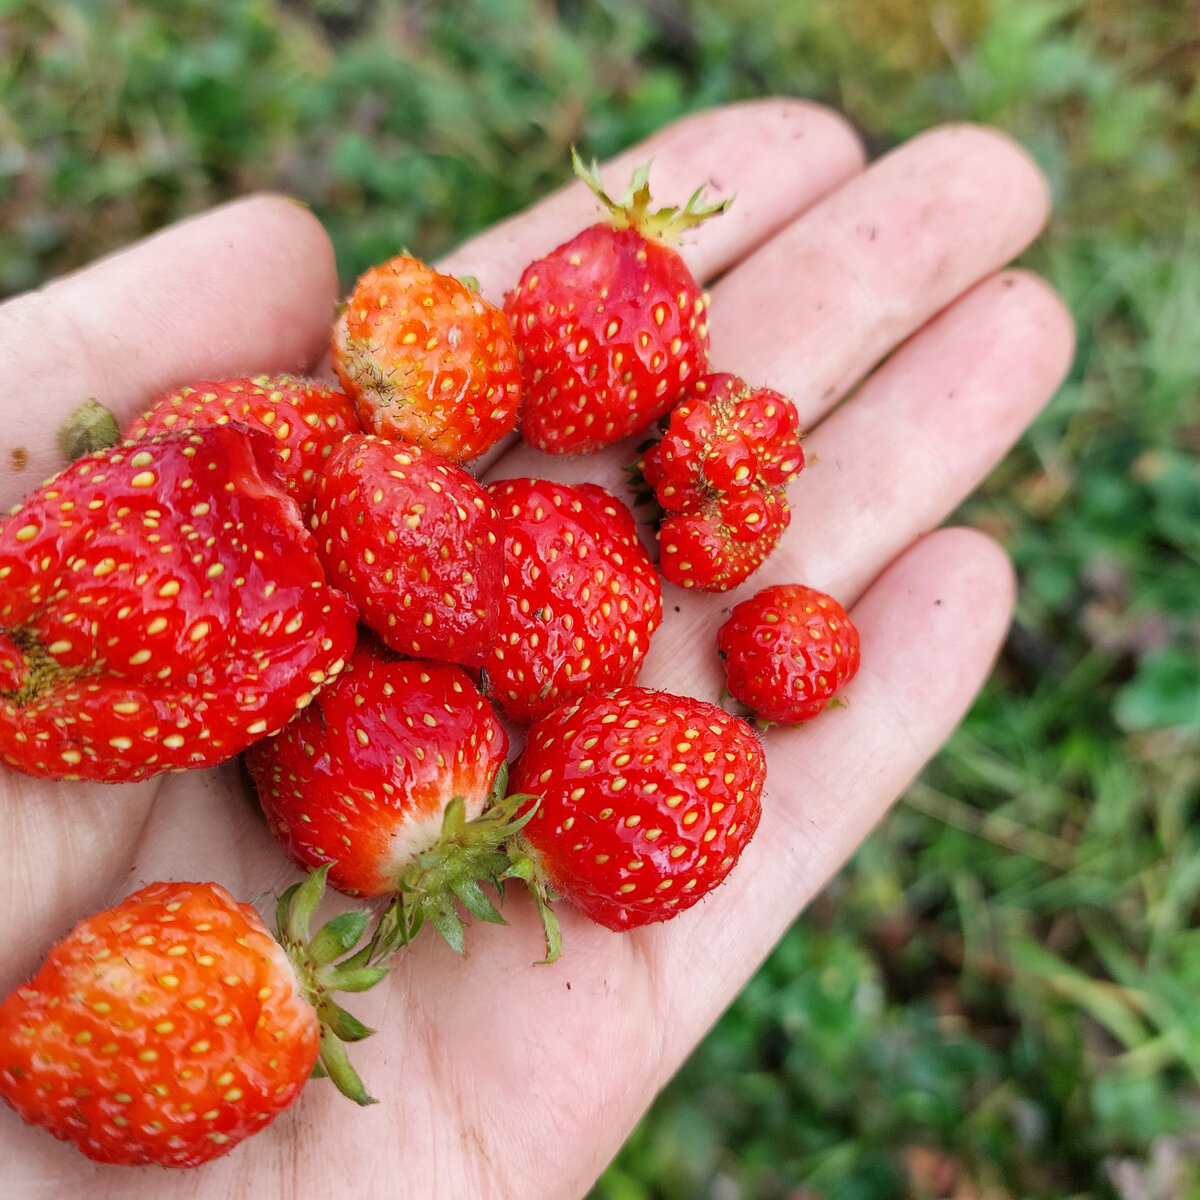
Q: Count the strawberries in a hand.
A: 11